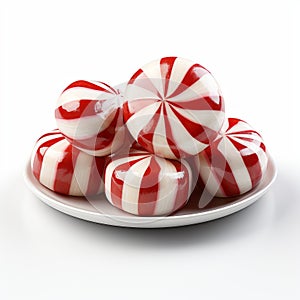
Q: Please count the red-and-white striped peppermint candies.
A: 5